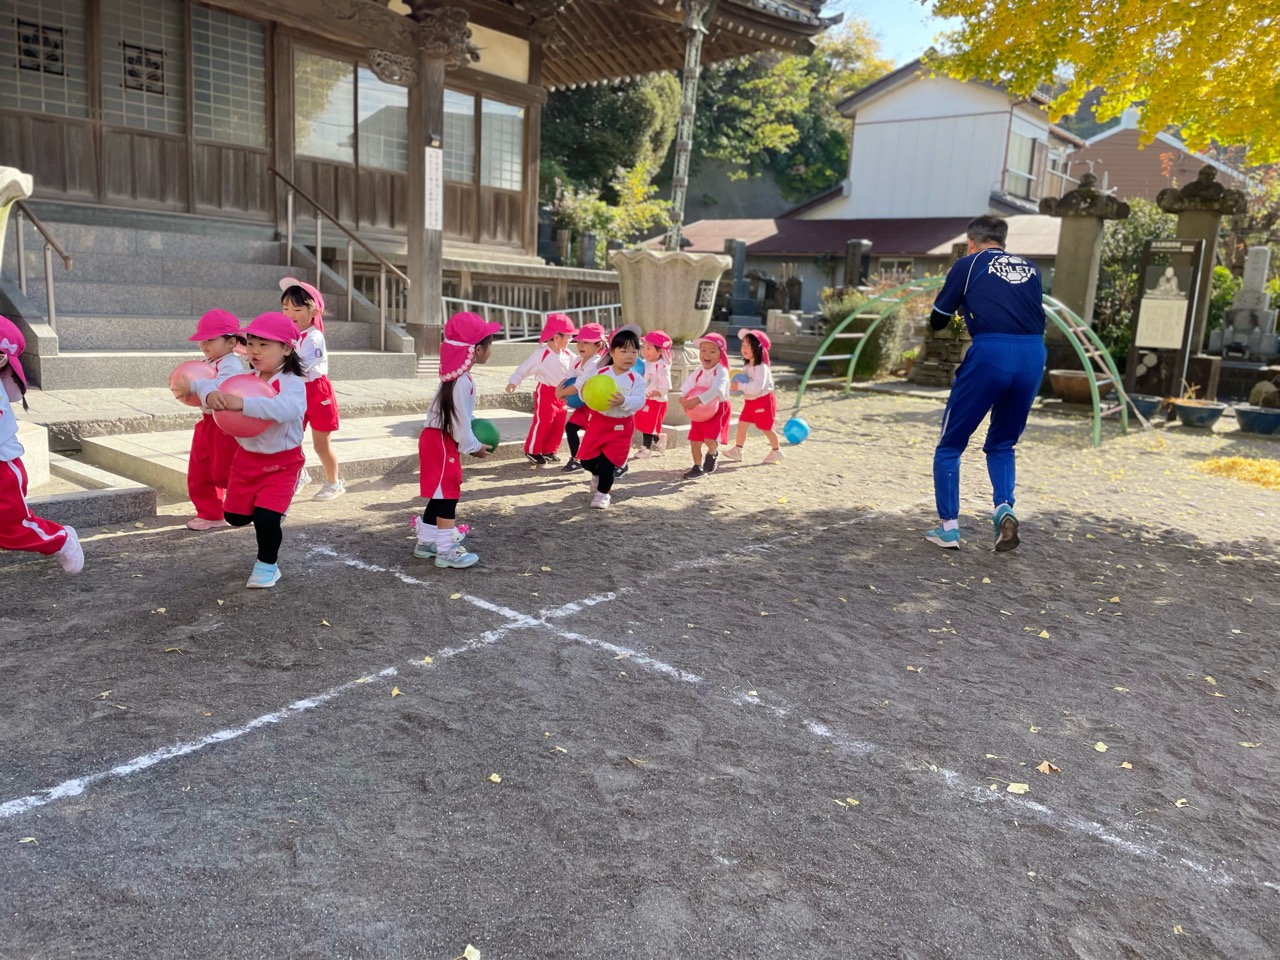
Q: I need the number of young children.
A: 11